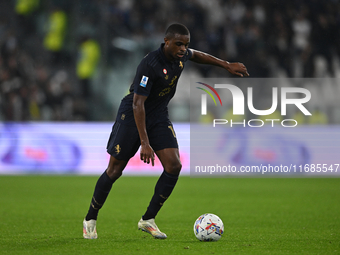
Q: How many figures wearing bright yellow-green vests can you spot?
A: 3